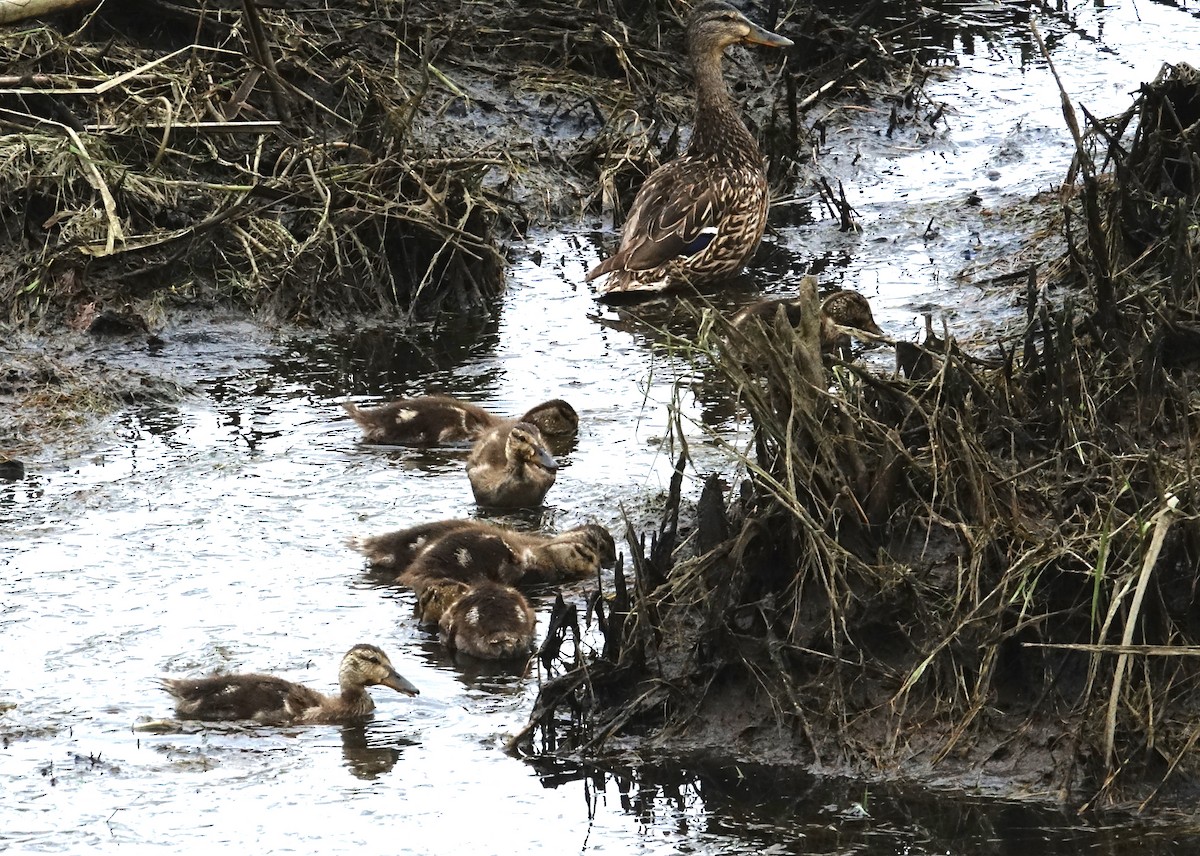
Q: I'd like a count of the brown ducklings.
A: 7